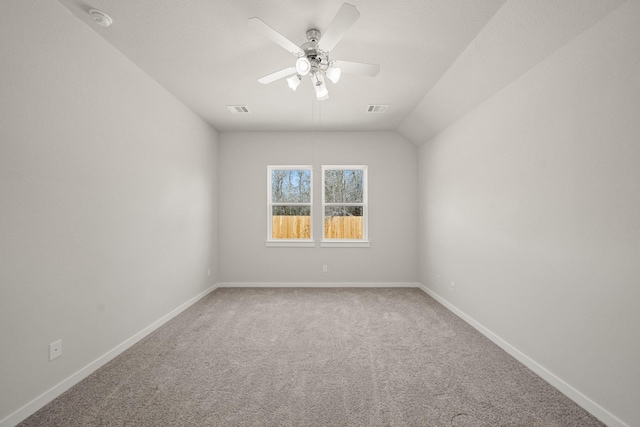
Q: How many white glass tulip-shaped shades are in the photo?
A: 4